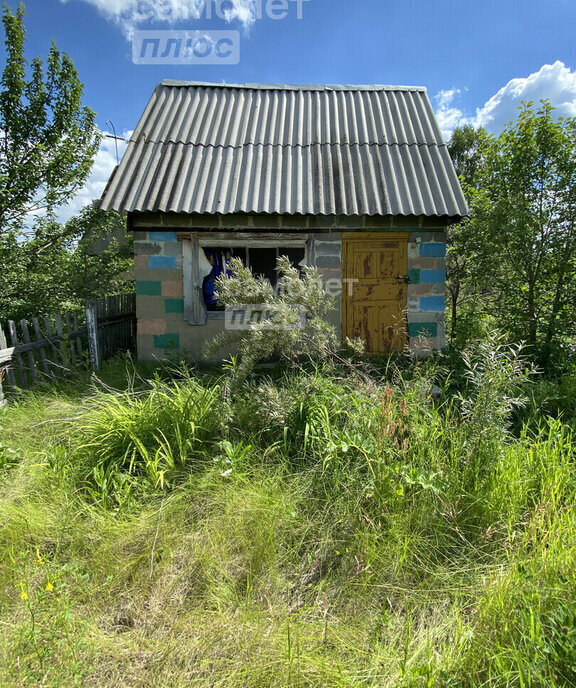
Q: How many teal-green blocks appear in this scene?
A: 5